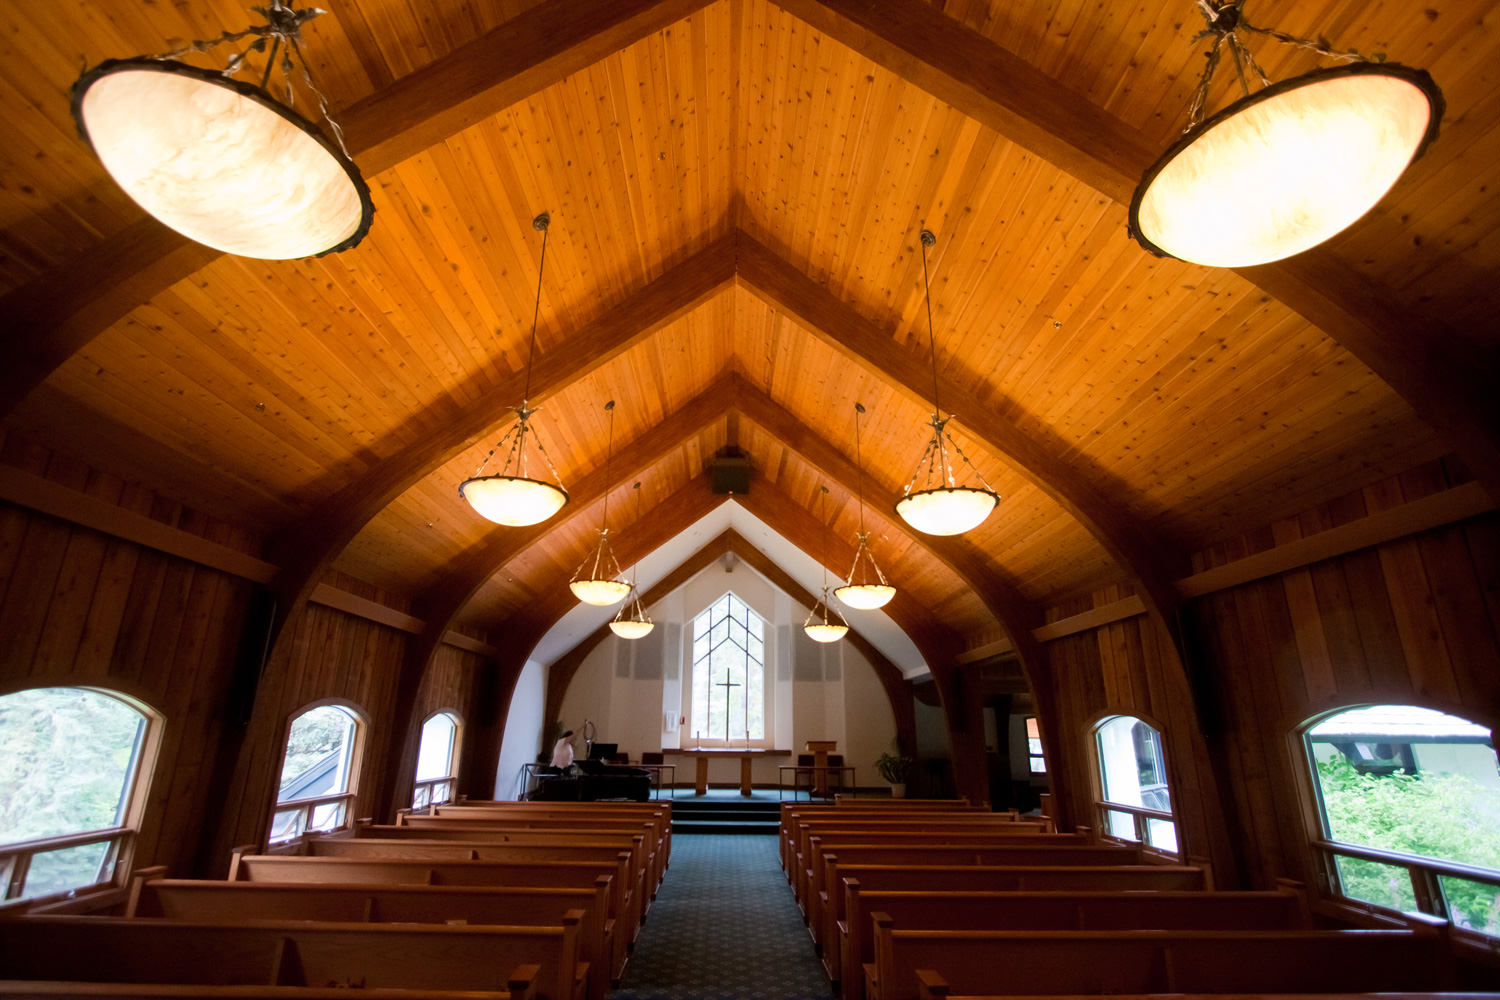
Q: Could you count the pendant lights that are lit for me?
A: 8